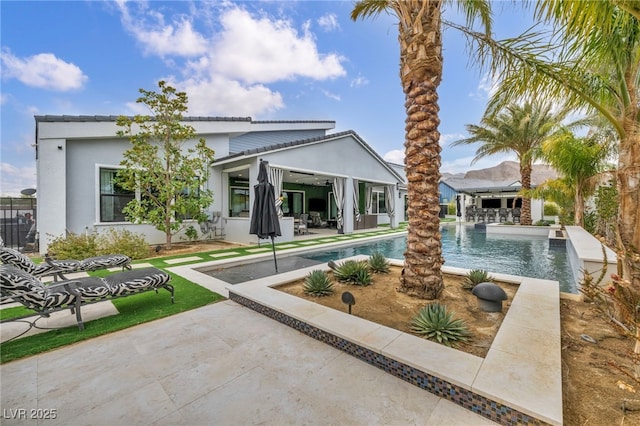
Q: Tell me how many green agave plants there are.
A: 5